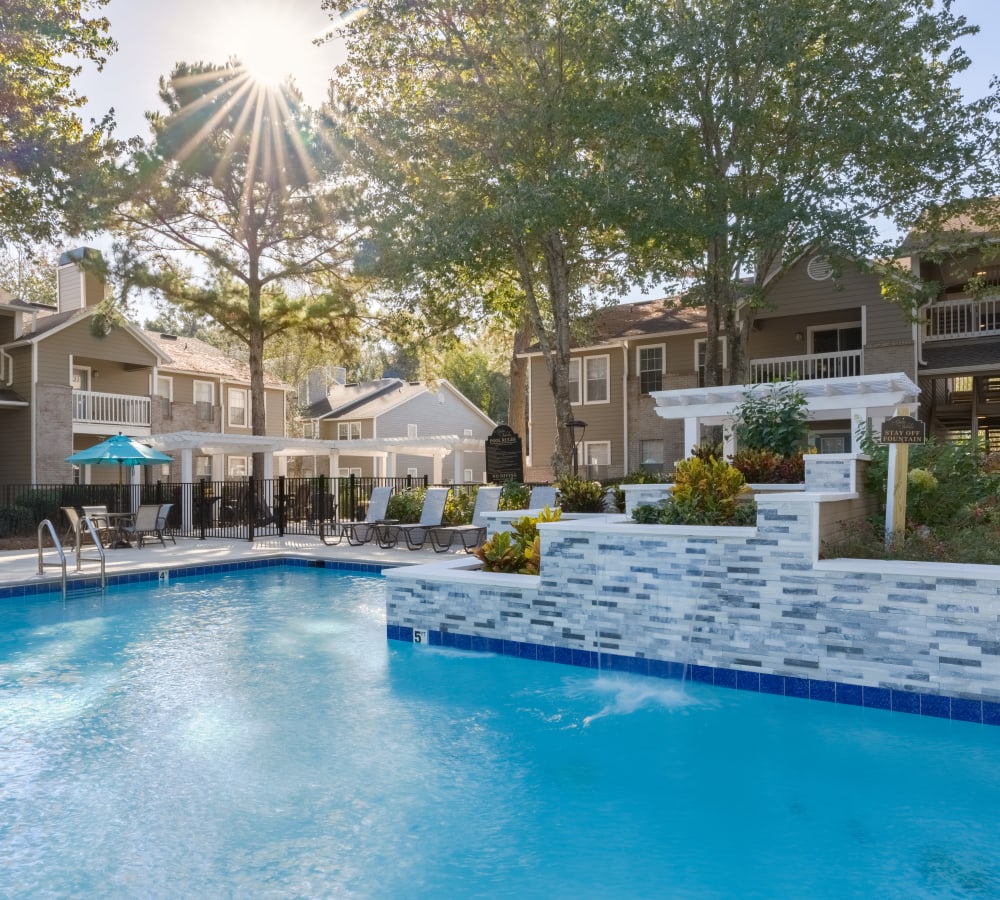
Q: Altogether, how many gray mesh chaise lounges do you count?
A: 4